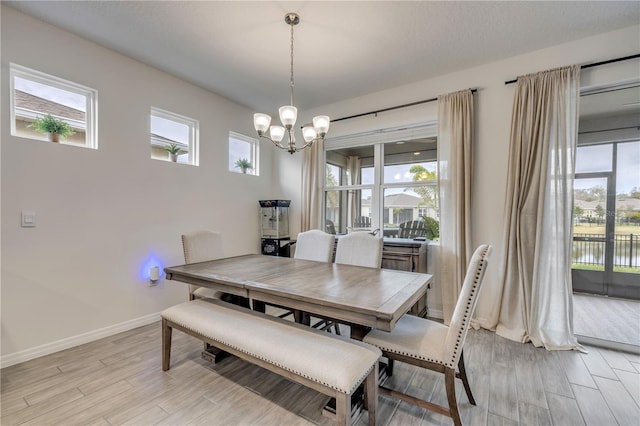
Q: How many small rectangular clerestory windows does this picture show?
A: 3